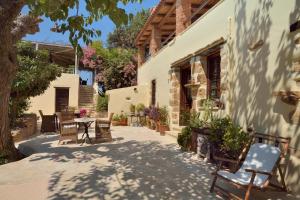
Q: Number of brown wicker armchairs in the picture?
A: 3